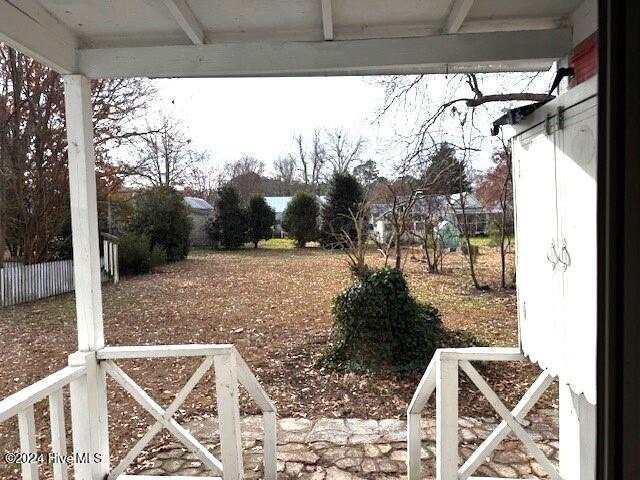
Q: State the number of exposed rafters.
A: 3